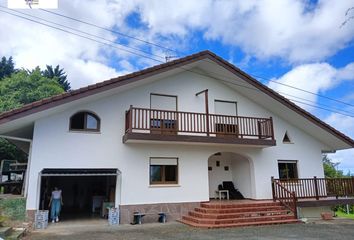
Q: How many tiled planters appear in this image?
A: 2